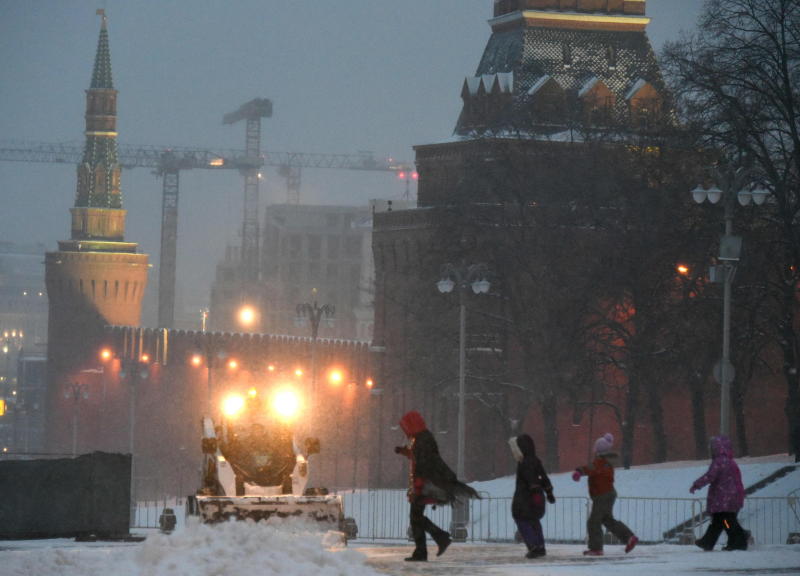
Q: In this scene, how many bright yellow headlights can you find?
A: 2